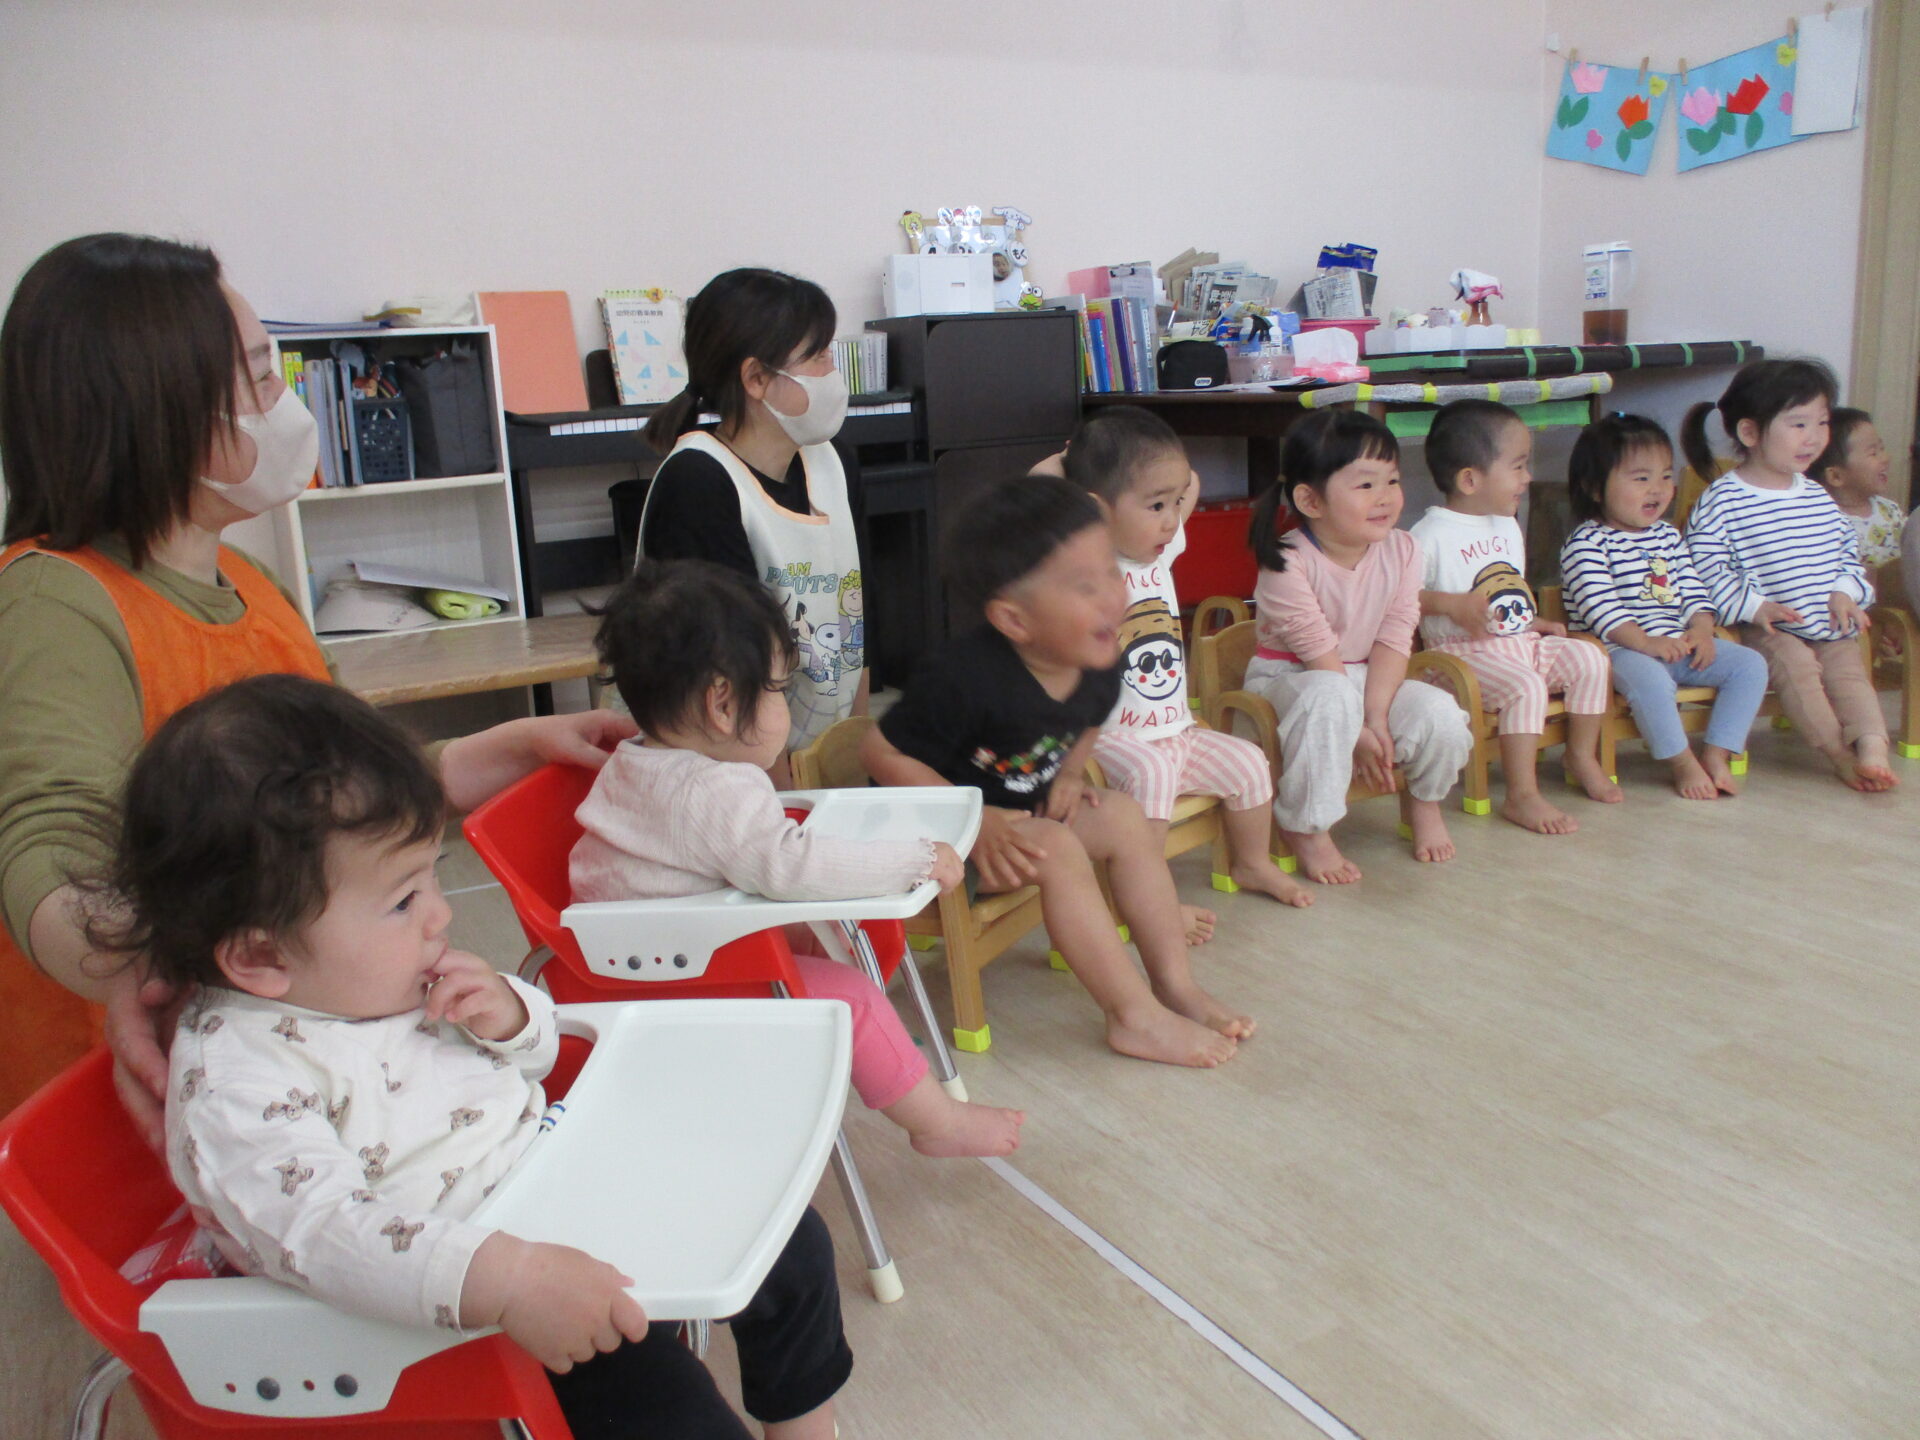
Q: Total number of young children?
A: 9